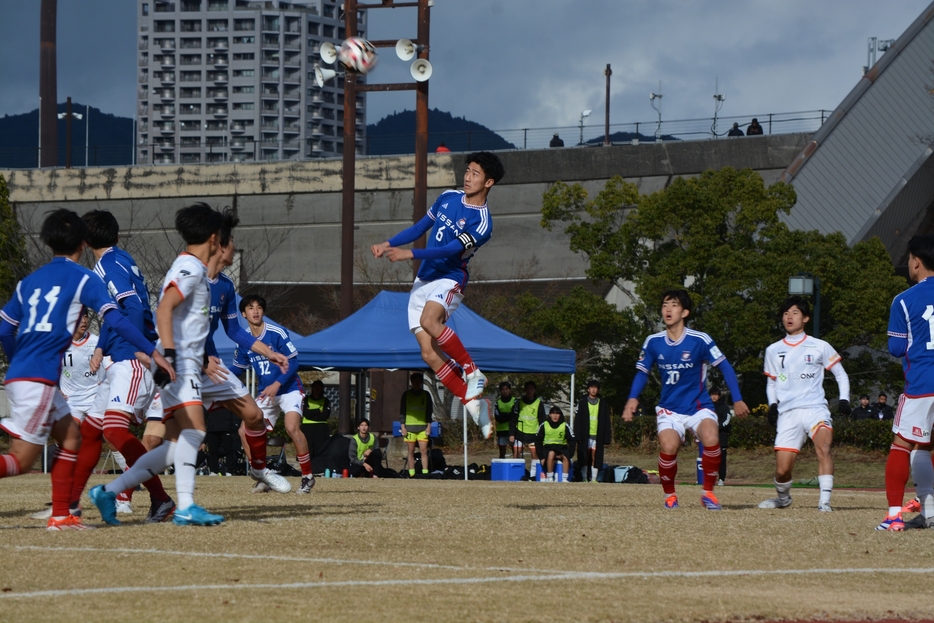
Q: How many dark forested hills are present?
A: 3